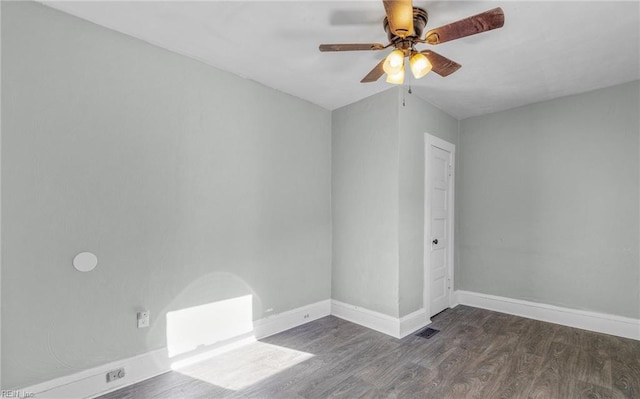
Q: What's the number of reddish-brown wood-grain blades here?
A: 5